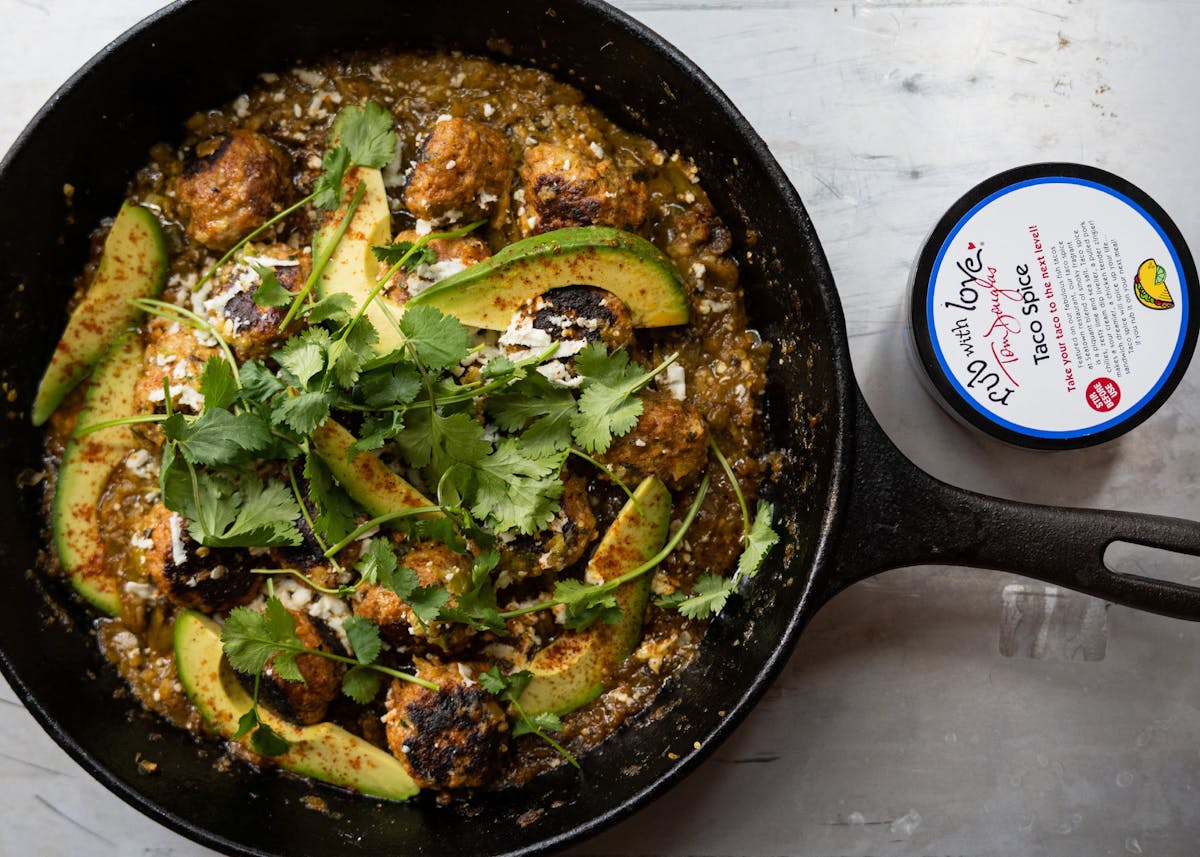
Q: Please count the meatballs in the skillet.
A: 14